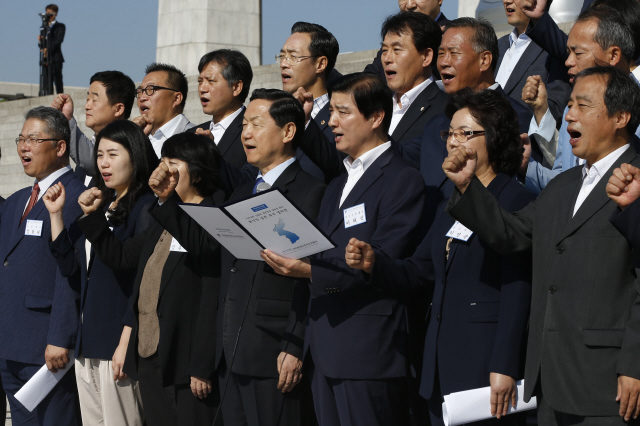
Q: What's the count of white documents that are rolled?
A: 2